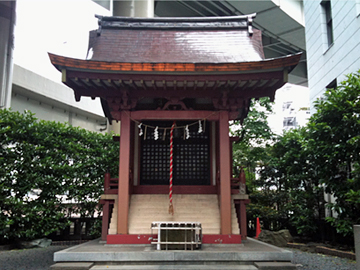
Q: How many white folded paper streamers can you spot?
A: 4